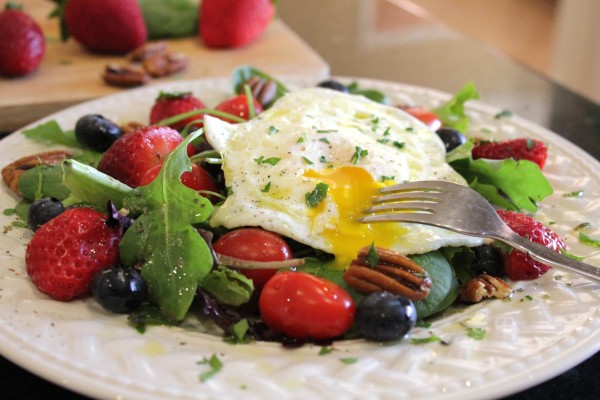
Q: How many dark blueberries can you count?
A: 7